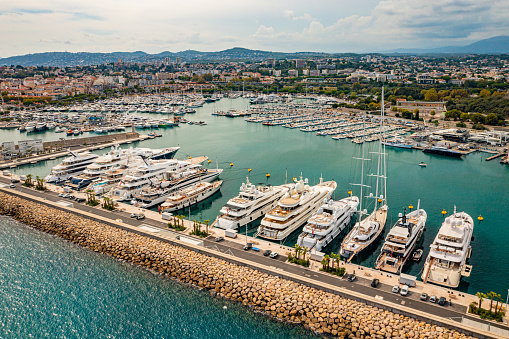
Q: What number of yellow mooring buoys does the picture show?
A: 11